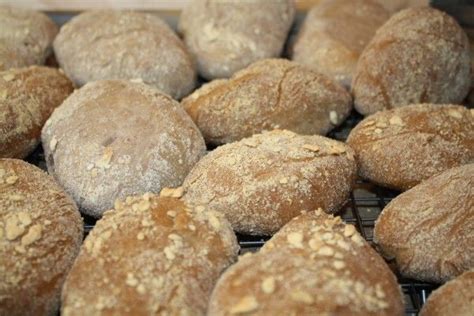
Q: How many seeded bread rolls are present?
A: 15